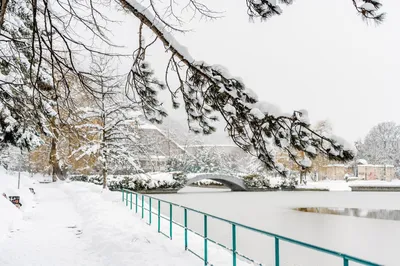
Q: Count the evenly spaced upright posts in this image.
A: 13